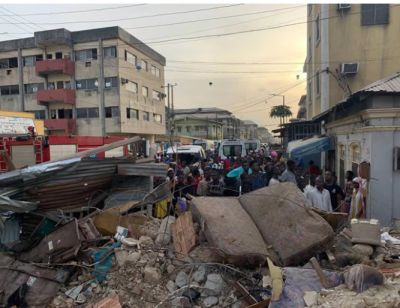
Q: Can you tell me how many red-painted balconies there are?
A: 3